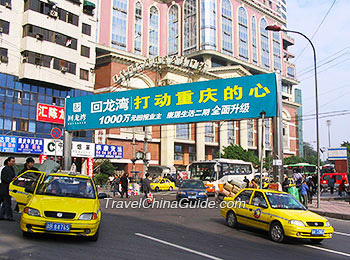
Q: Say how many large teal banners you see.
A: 1